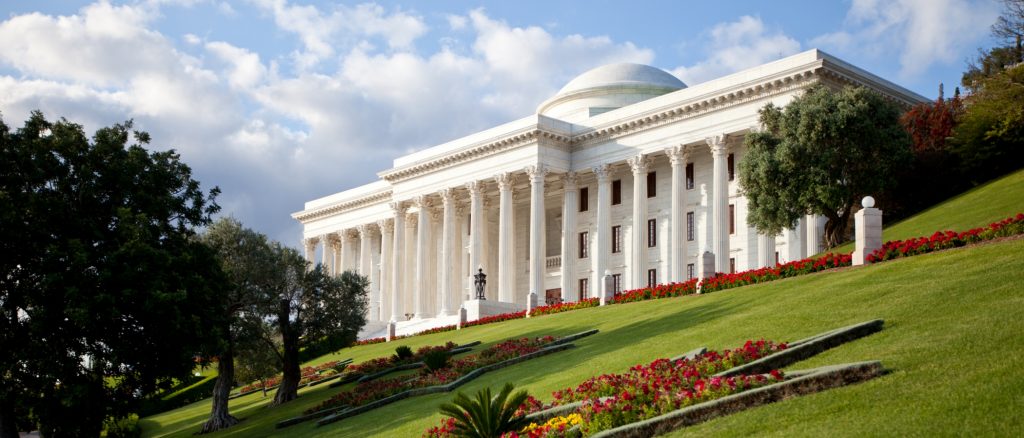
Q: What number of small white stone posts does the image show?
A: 6